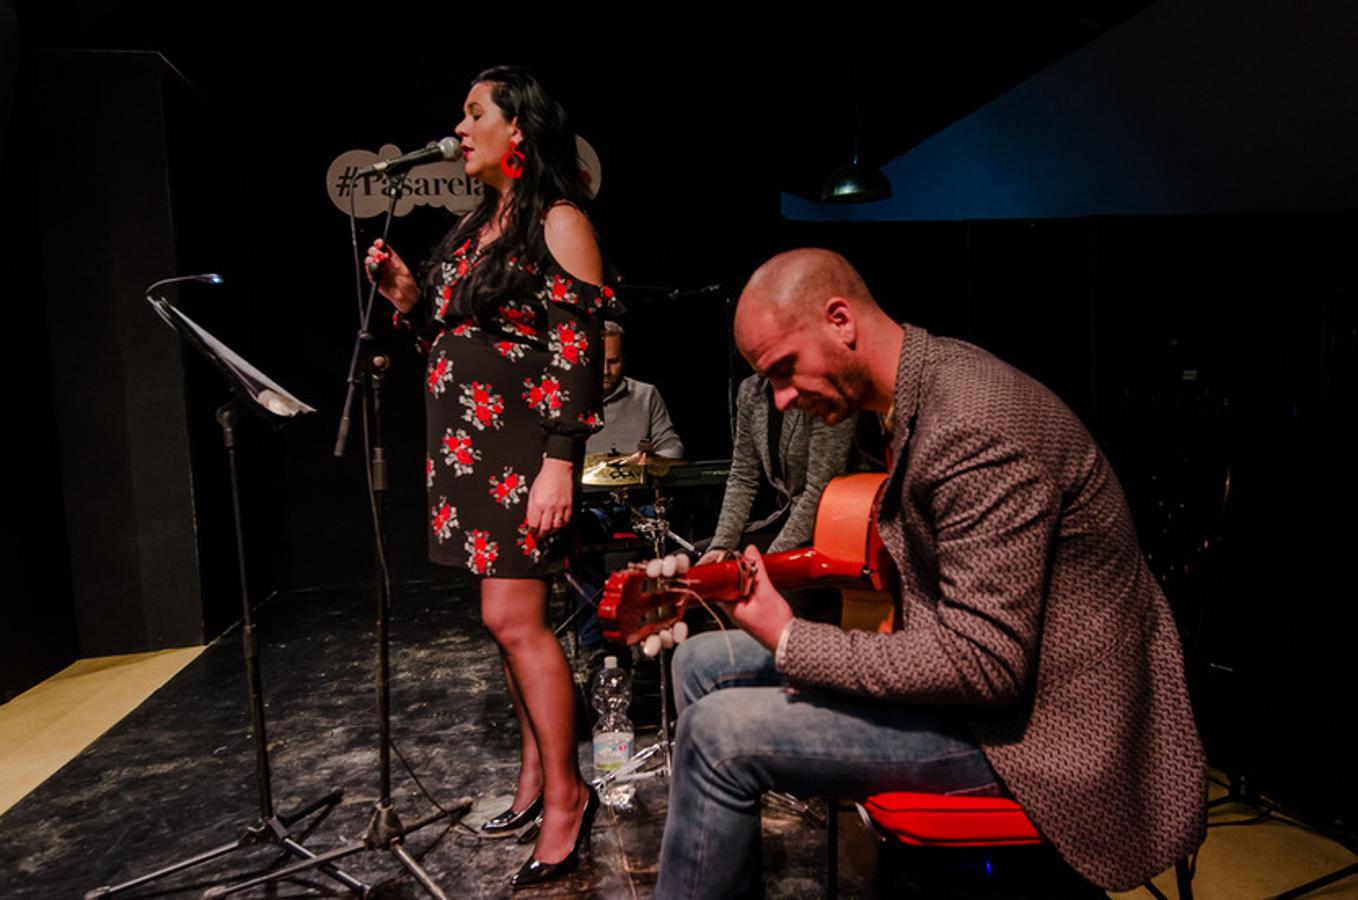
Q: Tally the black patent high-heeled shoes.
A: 2